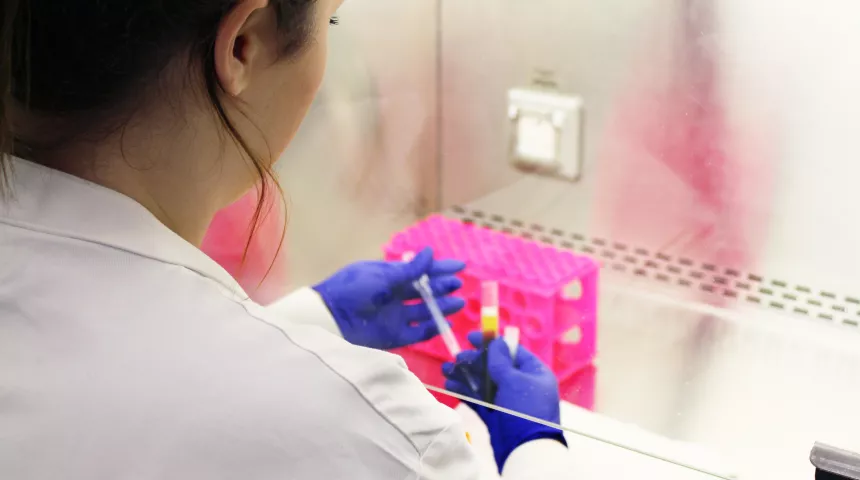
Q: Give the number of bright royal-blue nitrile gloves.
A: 2